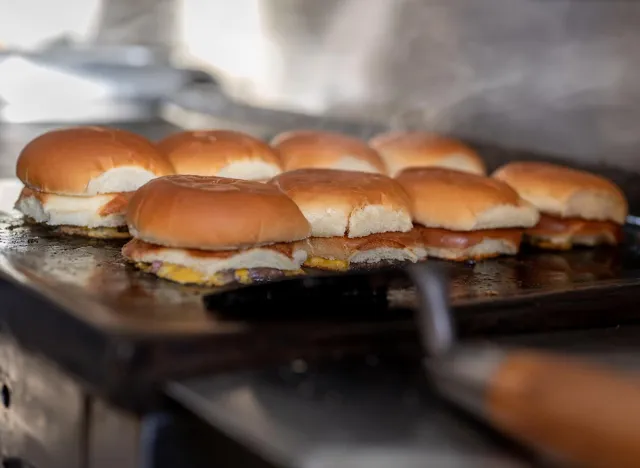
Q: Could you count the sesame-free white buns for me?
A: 8